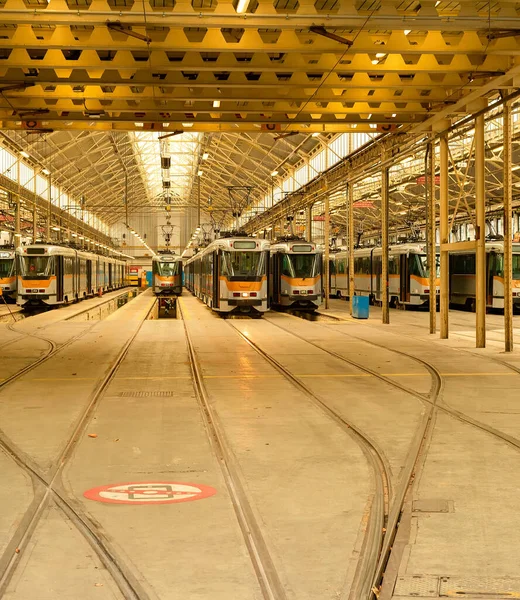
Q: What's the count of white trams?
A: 7